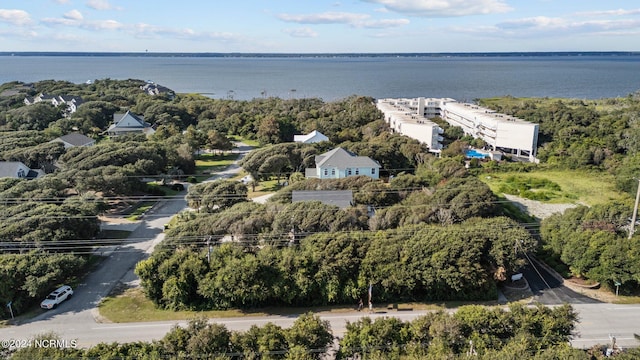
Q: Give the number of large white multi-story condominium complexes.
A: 1